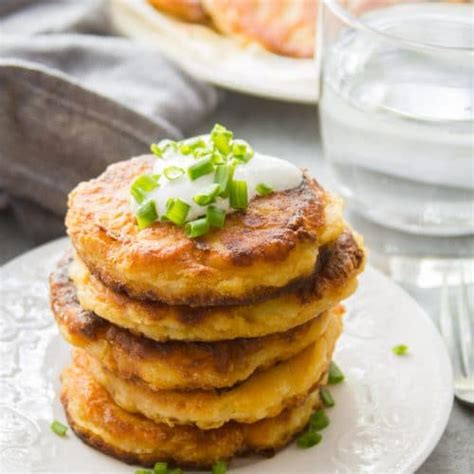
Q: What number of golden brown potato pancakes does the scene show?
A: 5